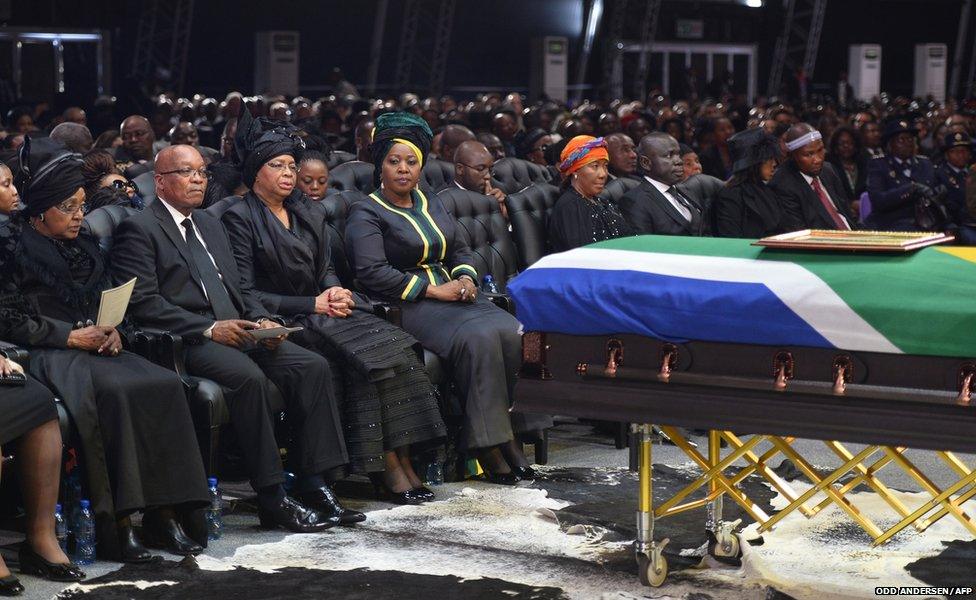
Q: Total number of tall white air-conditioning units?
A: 4